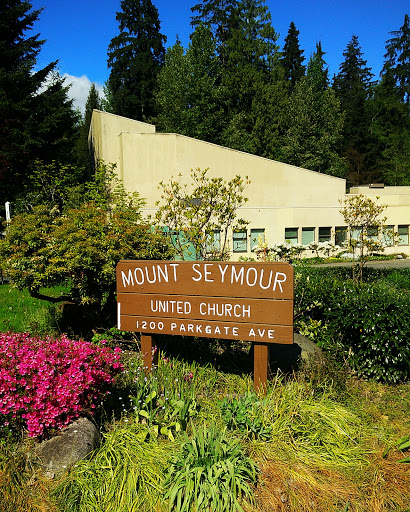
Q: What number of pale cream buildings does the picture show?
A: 1